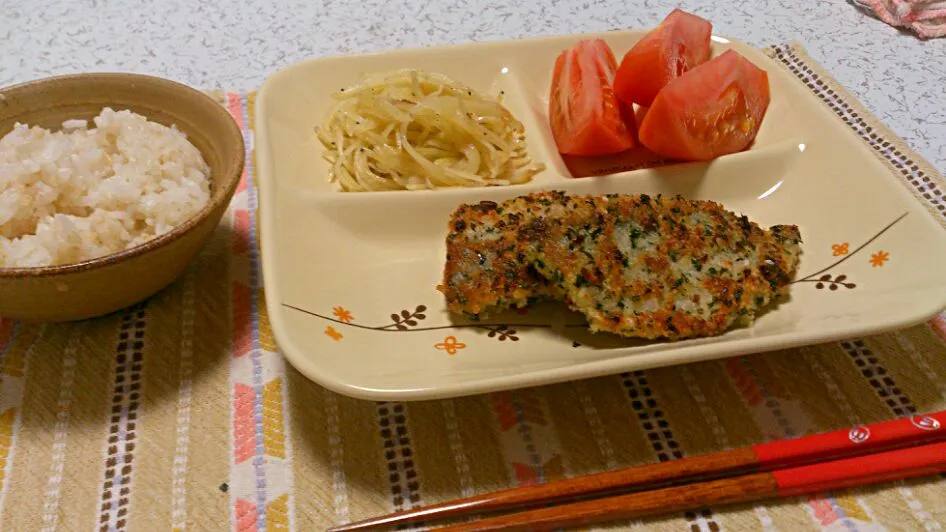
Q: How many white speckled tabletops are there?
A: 1